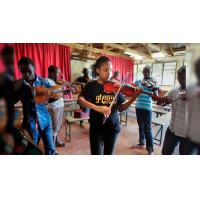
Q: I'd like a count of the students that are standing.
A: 7